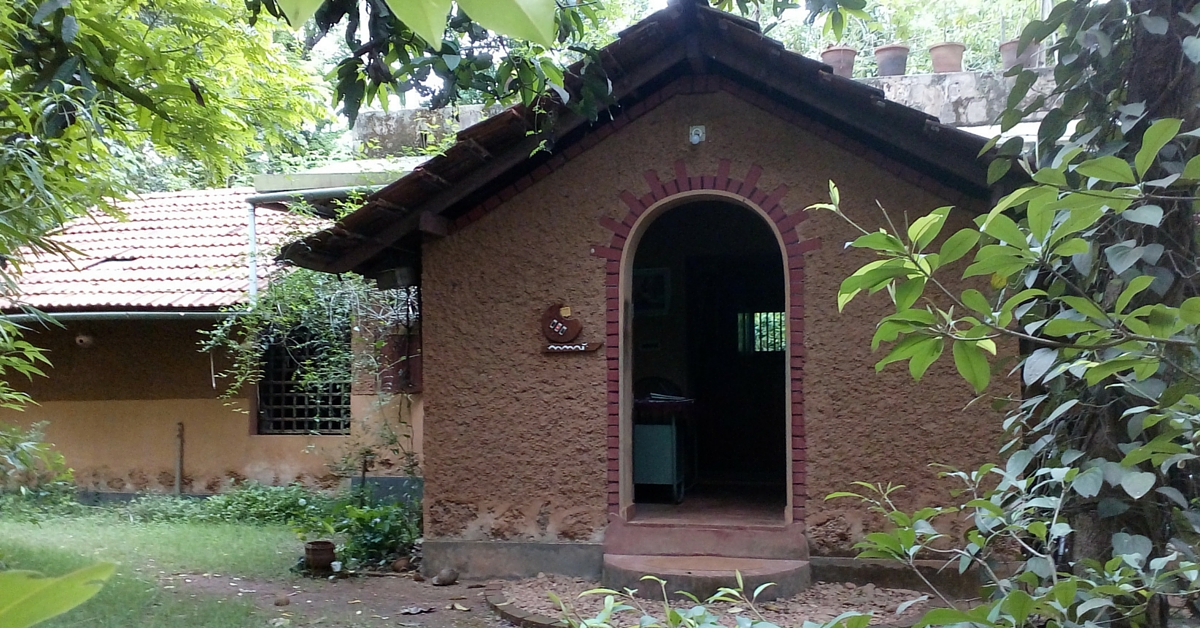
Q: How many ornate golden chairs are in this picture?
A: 0